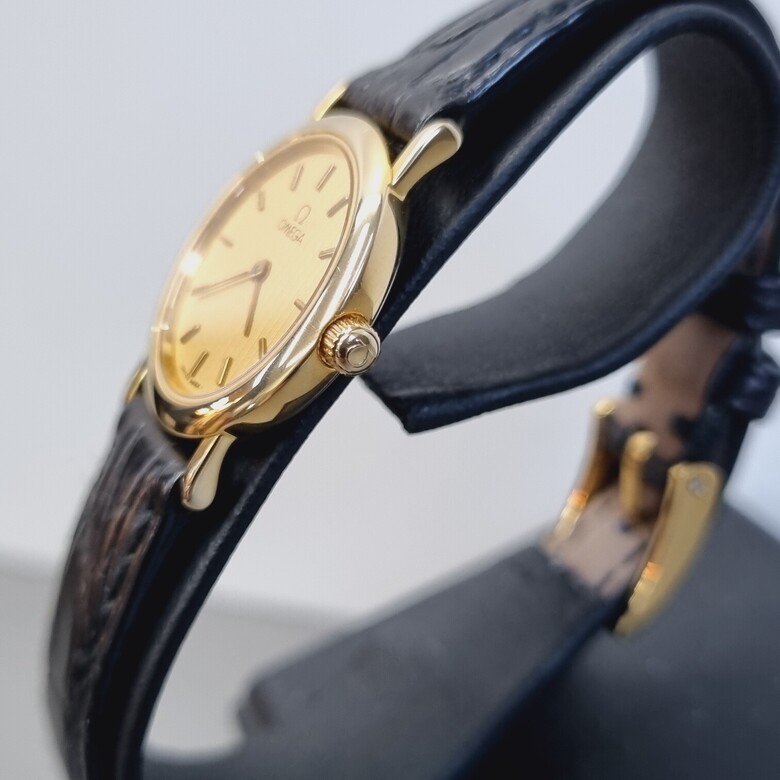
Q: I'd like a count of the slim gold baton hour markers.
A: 11